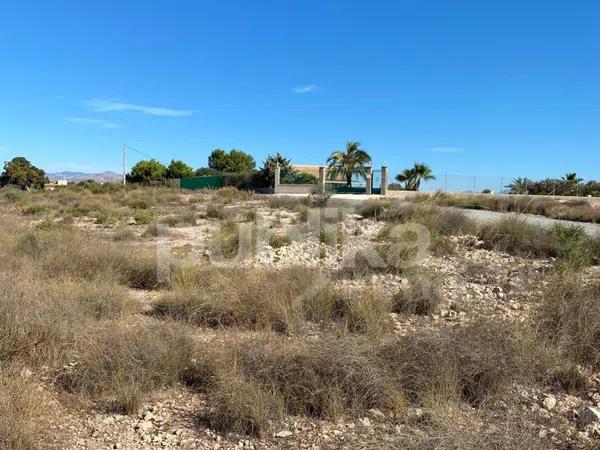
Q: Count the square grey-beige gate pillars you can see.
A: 4